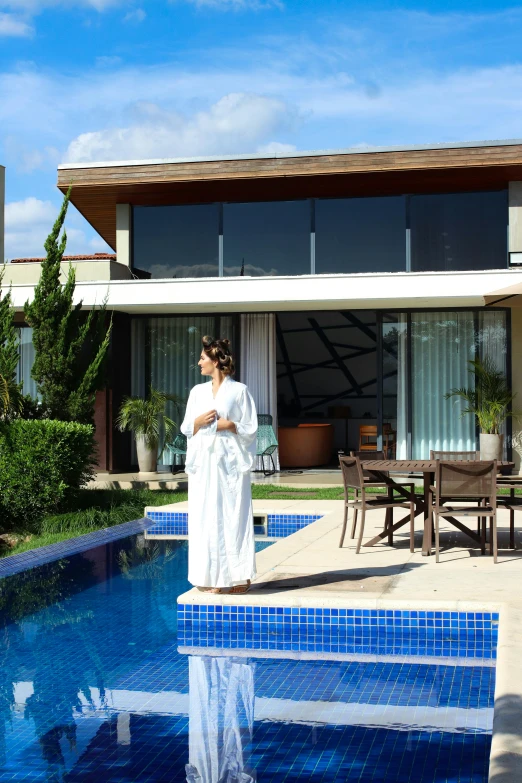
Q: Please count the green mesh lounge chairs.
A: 2